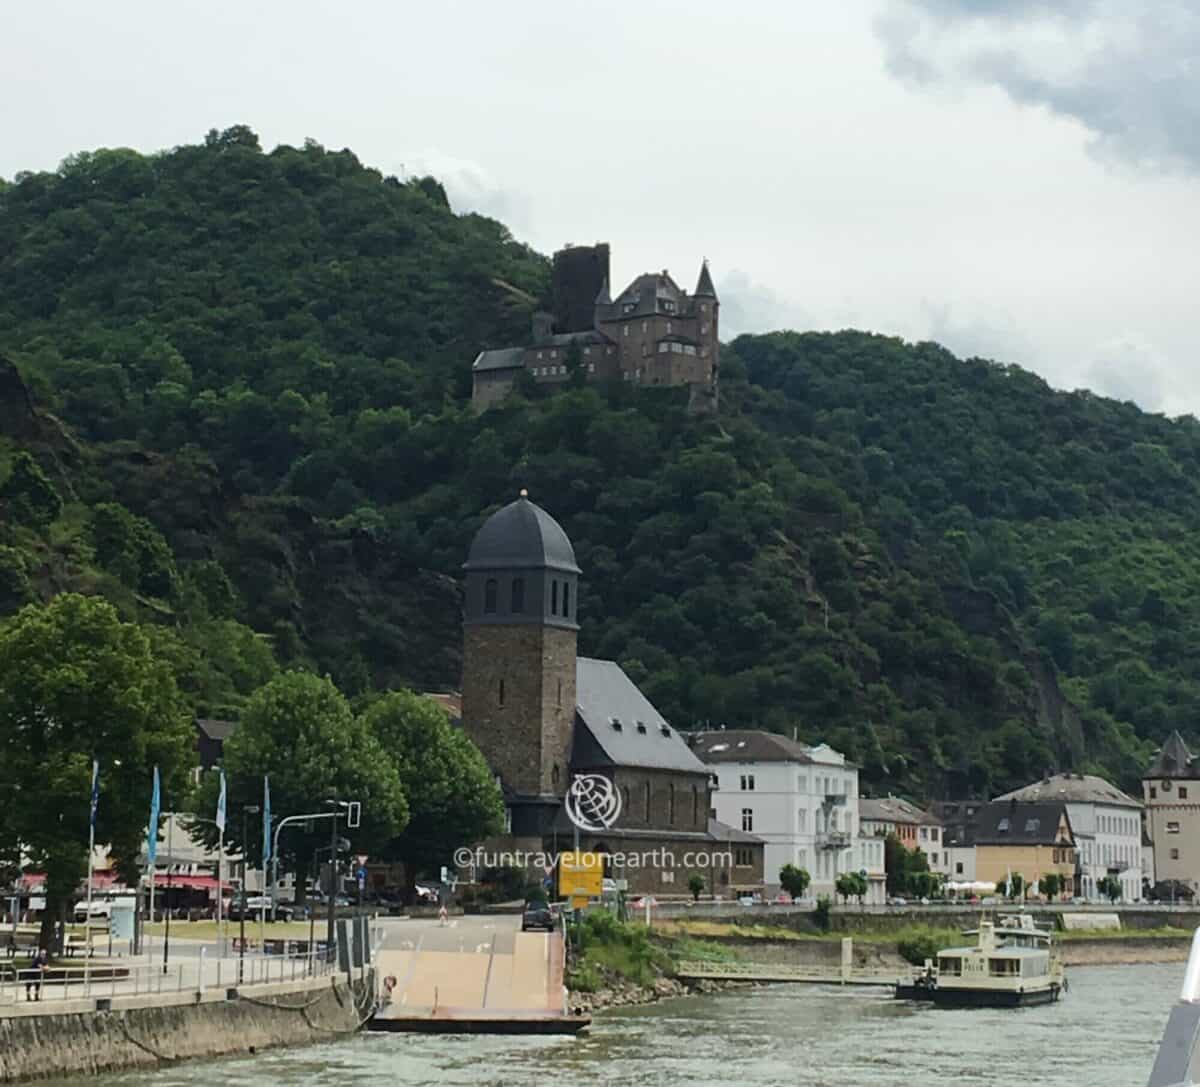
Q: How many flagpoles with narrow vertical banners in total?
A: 4